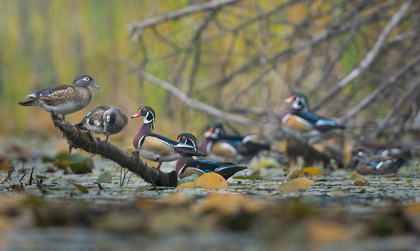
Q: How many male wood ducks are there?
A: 4